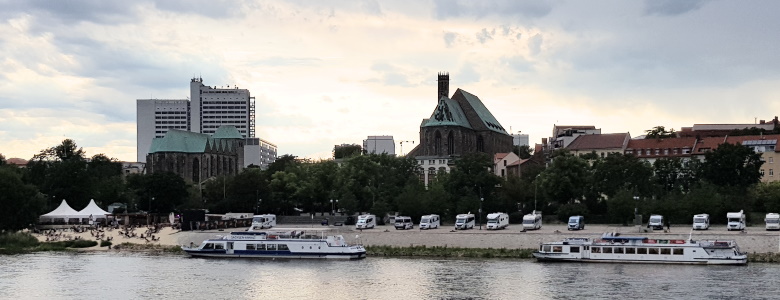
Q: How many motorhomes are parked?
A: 12